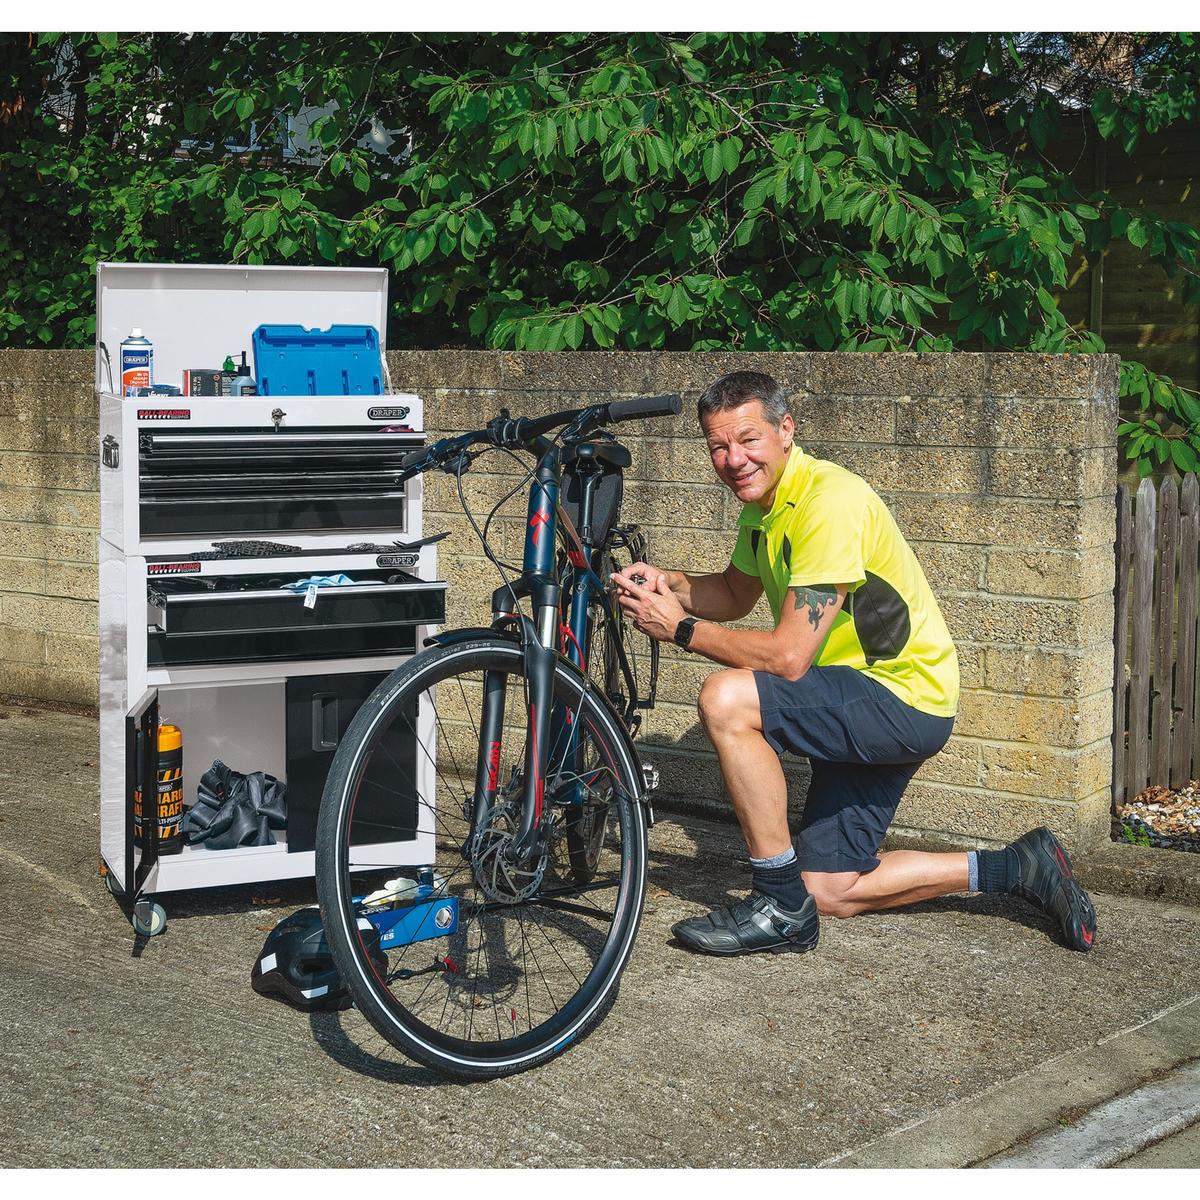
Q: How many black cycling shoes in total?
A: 2